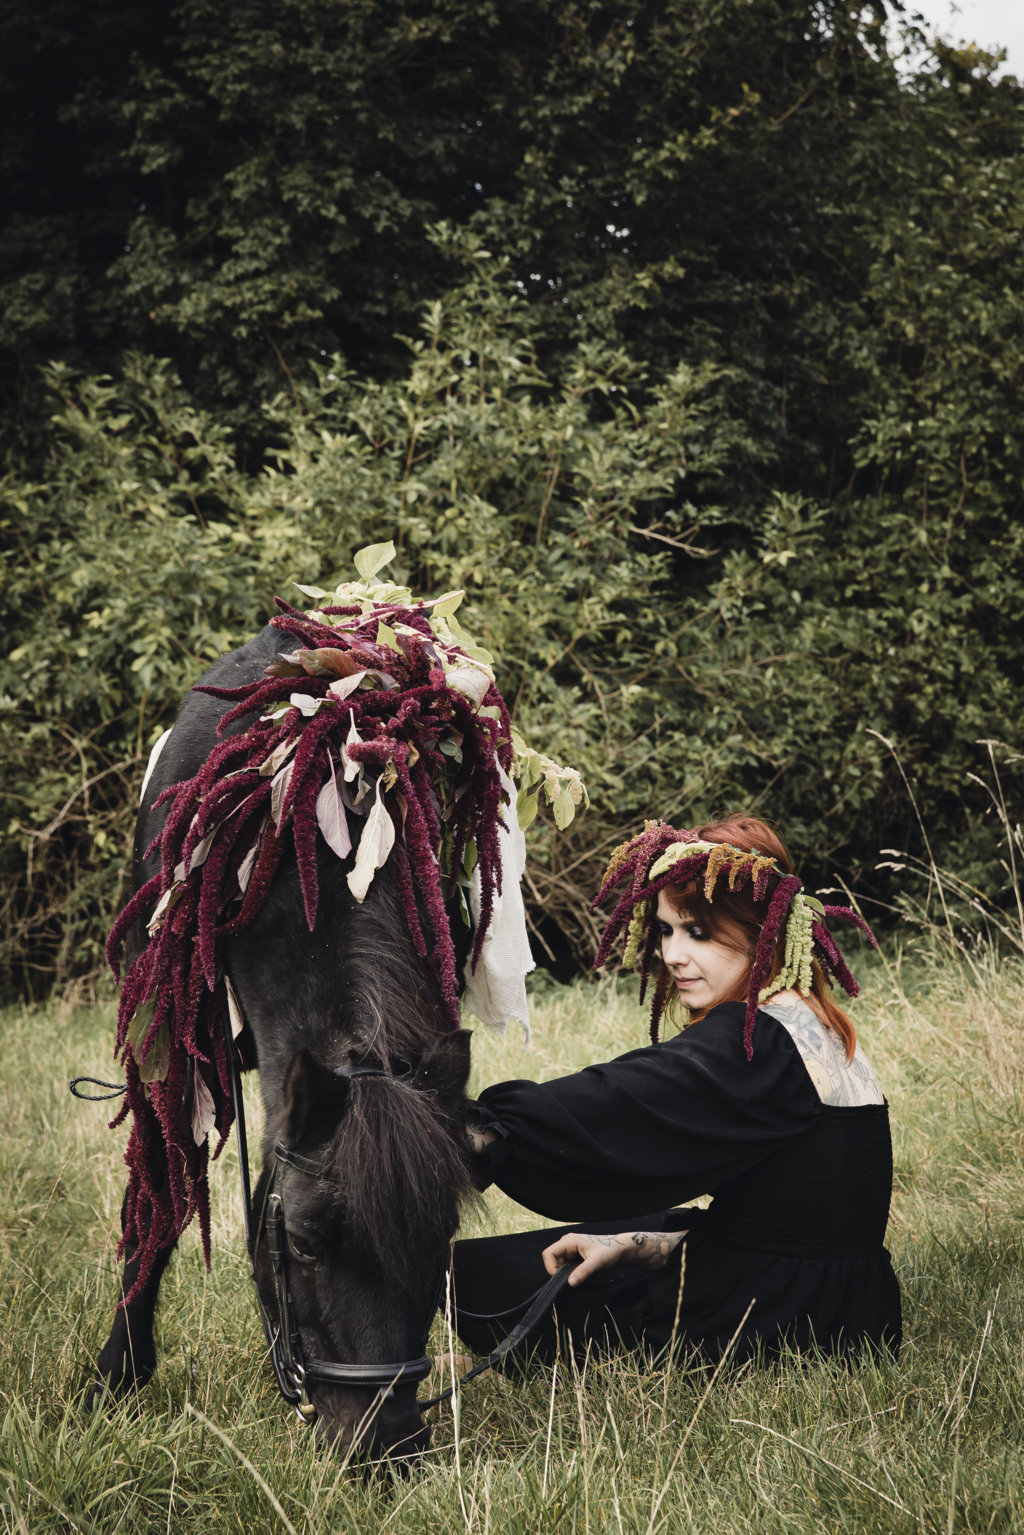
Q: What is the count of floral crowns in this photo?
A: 1